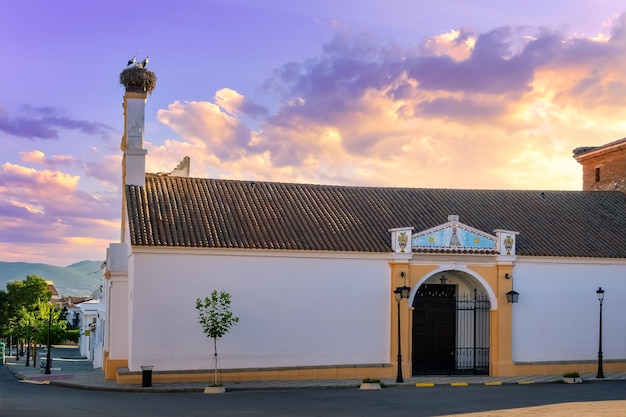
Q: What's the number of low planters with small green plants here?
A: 2